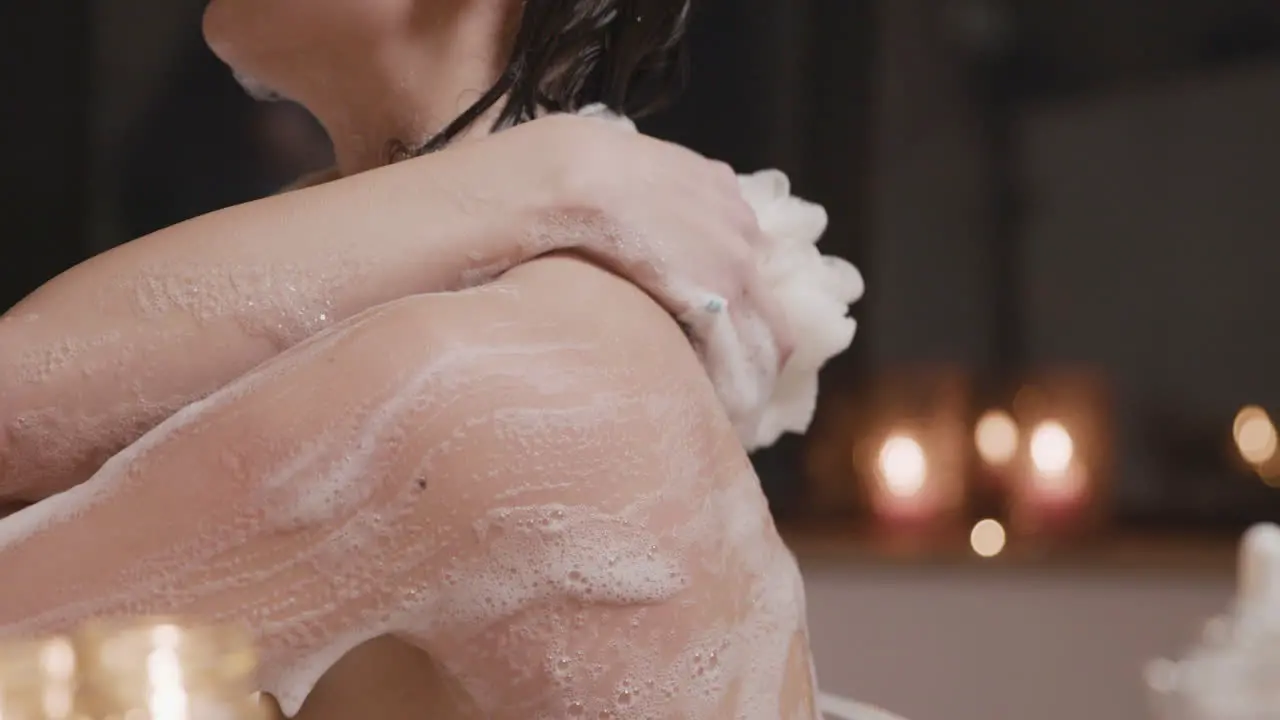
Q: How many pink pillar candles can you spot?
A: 2